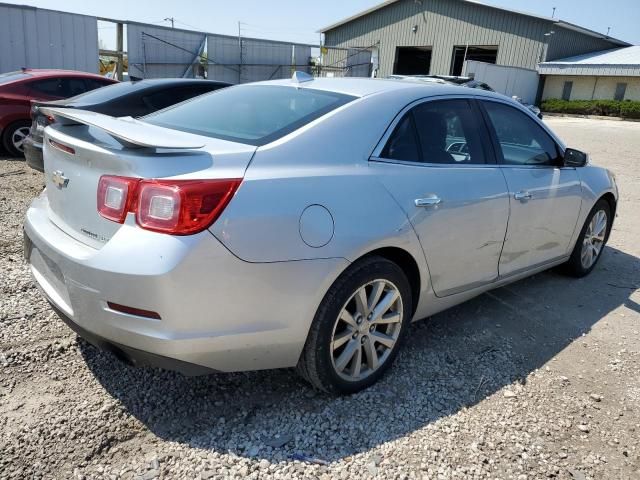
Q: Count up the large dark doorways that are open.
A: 2